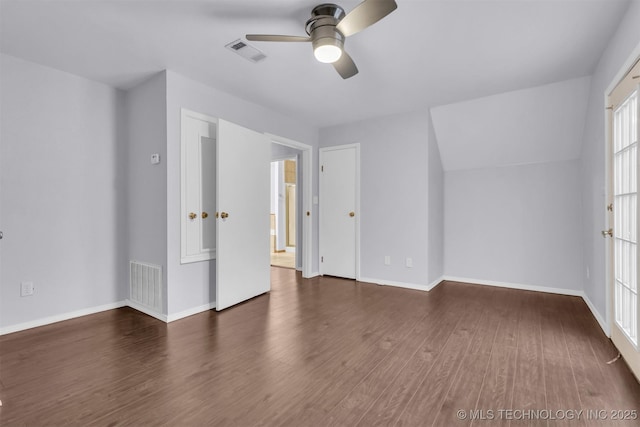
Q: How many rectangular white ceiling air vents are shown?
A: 1